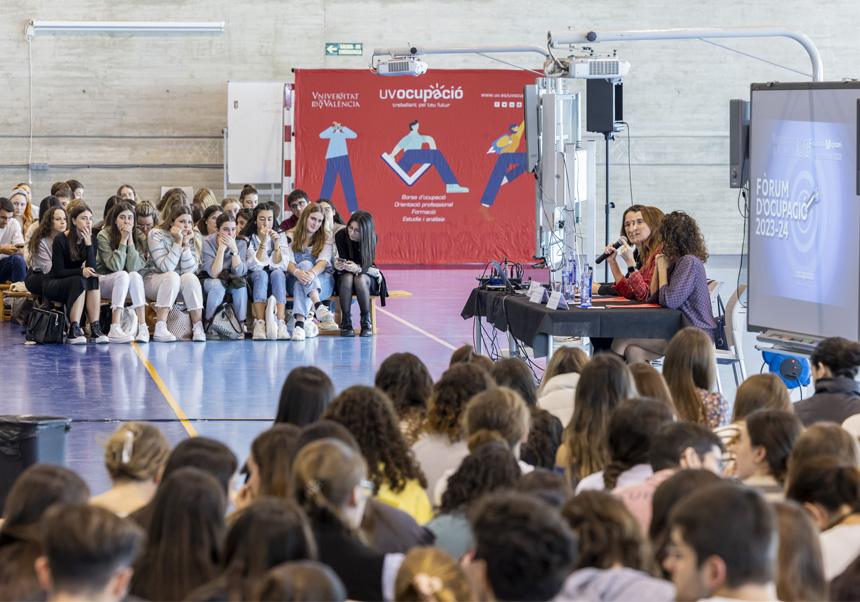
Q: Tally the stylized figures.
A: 3